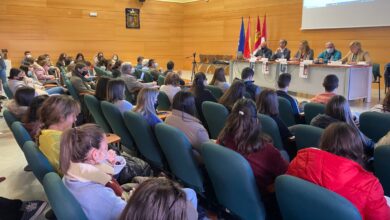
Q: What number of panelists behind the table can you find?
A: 5